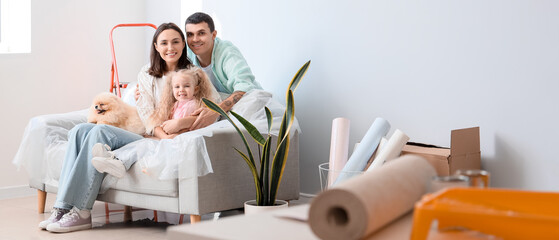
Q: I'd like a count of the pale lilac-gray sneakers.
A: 2